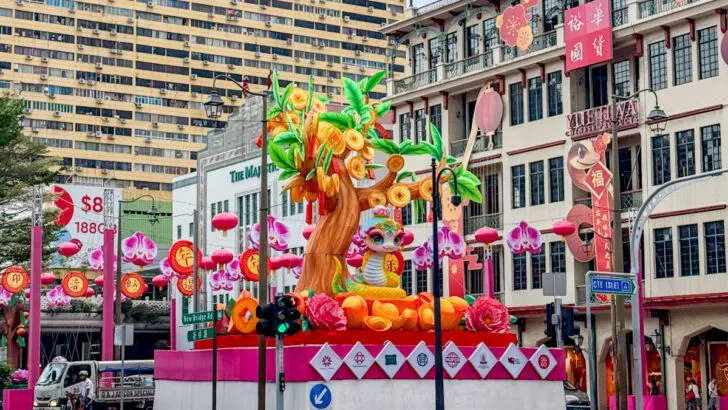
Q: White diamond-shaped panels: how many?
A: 8